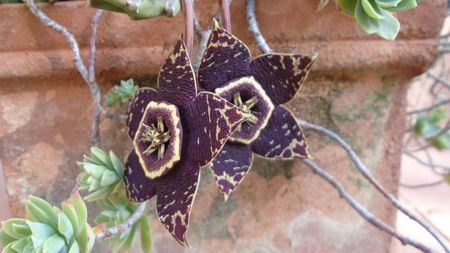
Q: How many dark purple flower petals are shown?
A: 9